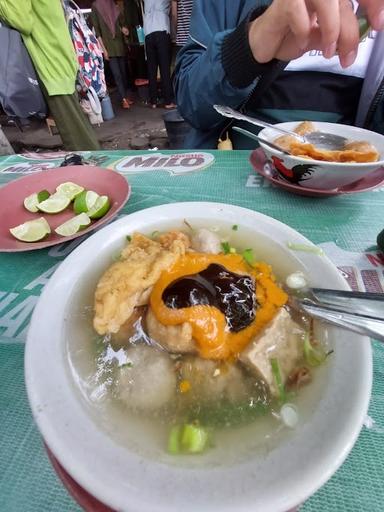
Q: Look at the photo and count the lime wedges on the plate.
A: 7